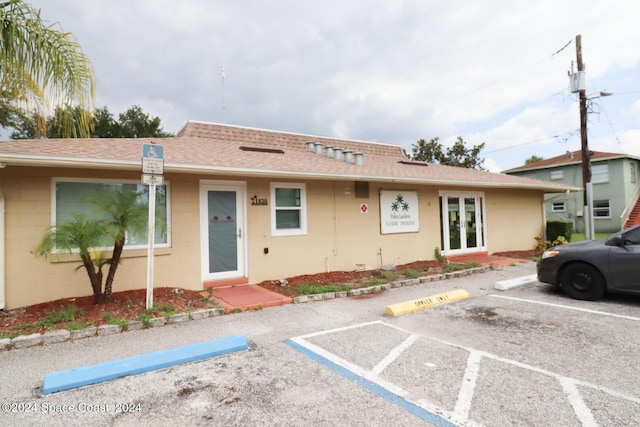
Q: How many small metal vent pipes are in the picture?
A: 6